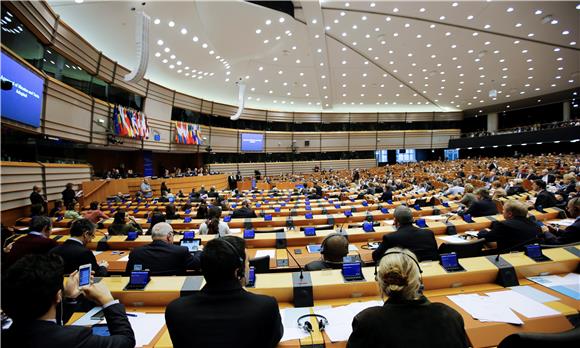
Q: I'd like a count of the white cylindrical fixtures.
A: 2